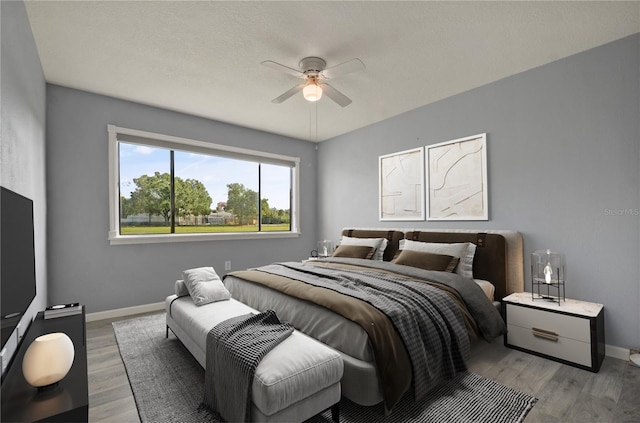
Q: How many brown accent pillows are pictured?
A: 2